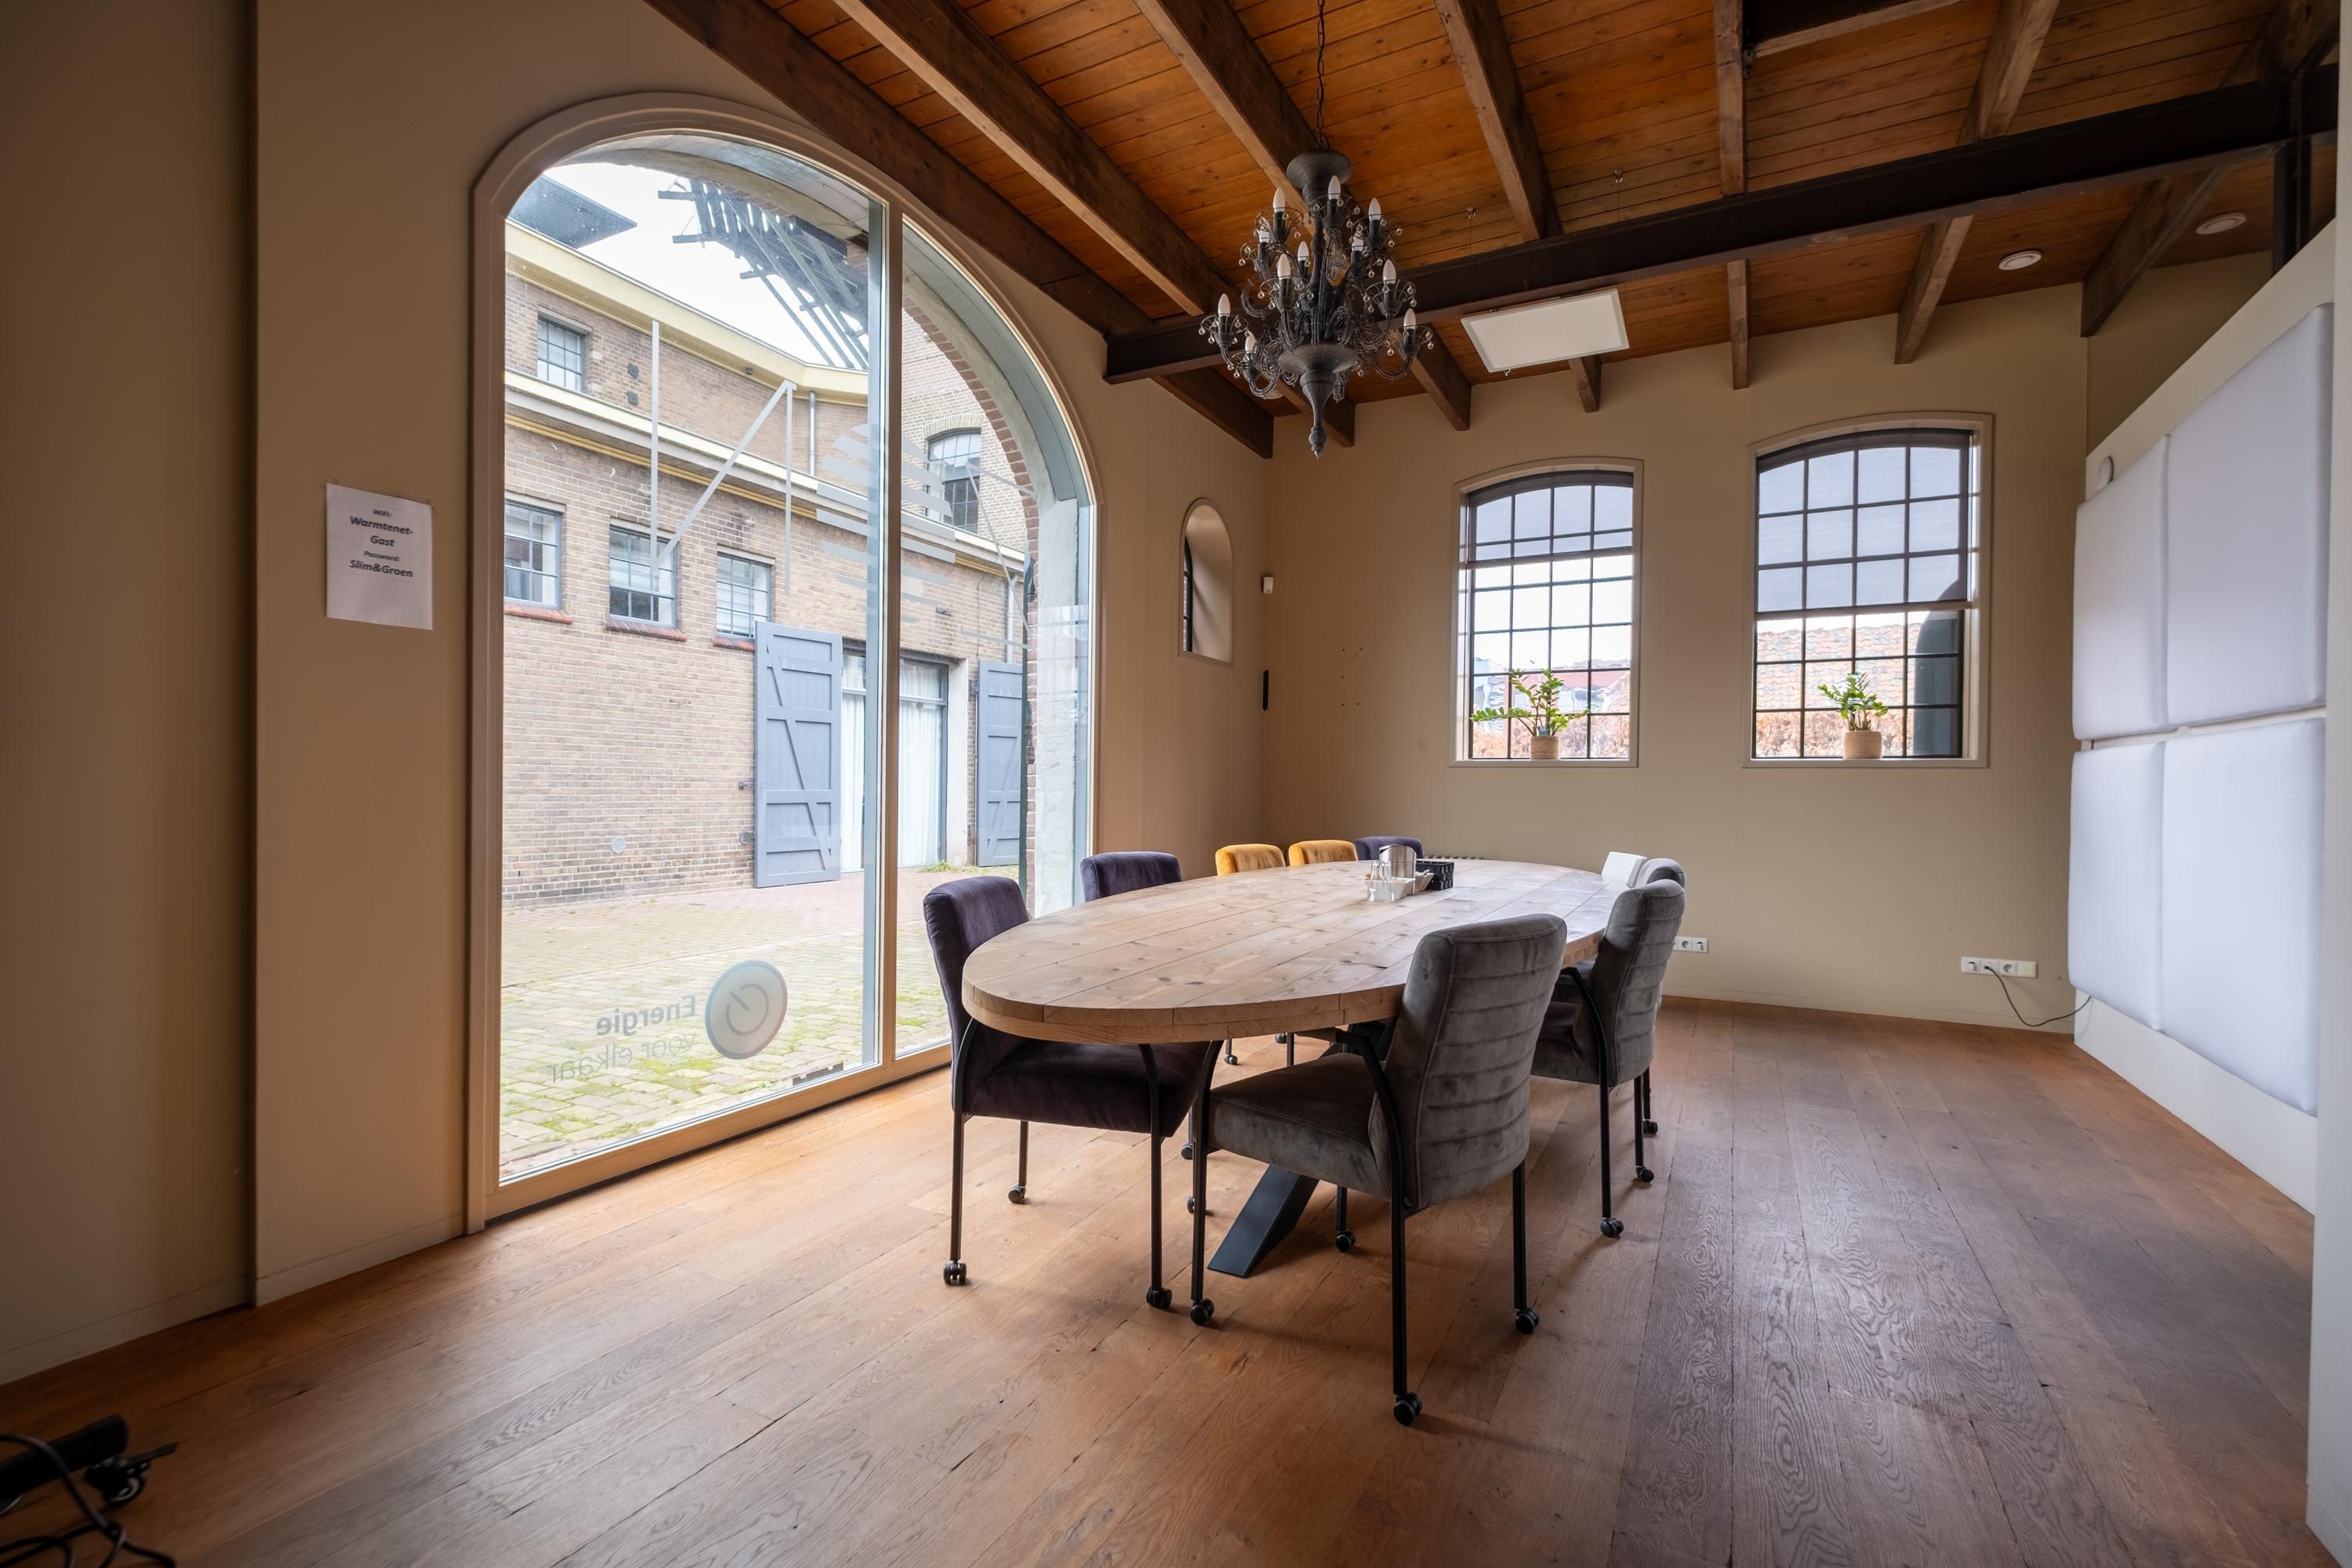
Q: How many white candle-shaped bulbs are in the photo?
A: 11